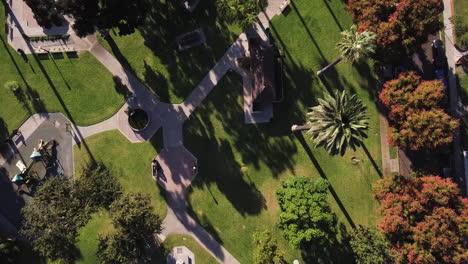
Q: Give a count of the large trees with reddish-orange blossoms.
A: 3